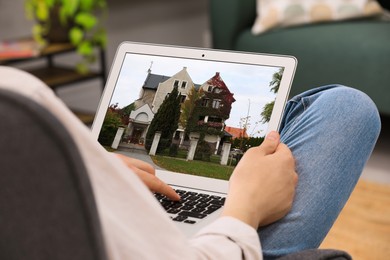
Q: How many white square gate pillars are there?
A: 4